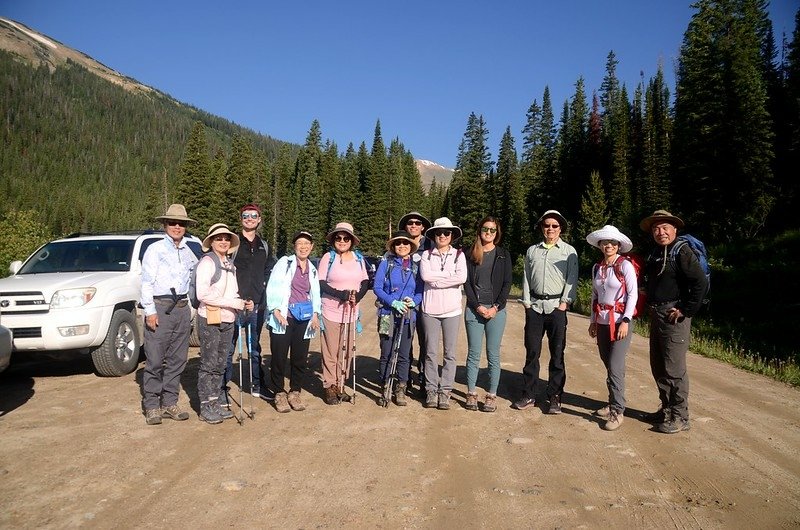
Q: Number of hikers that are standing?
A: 12